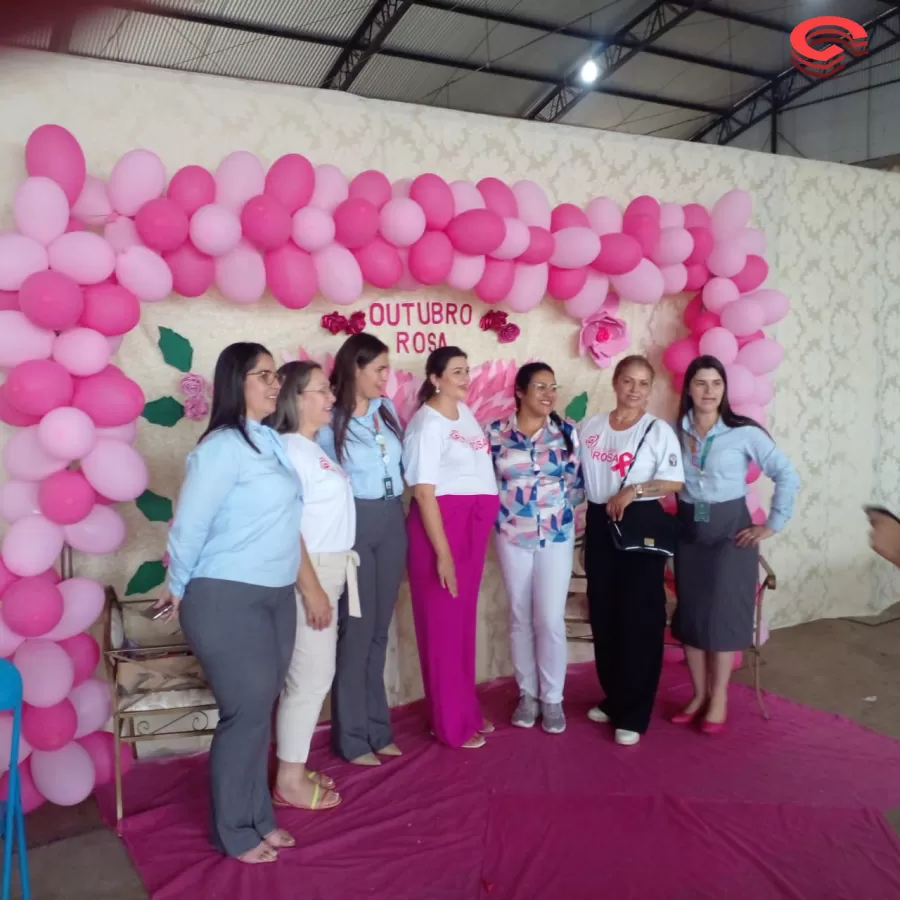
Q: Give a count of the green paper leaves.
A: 5